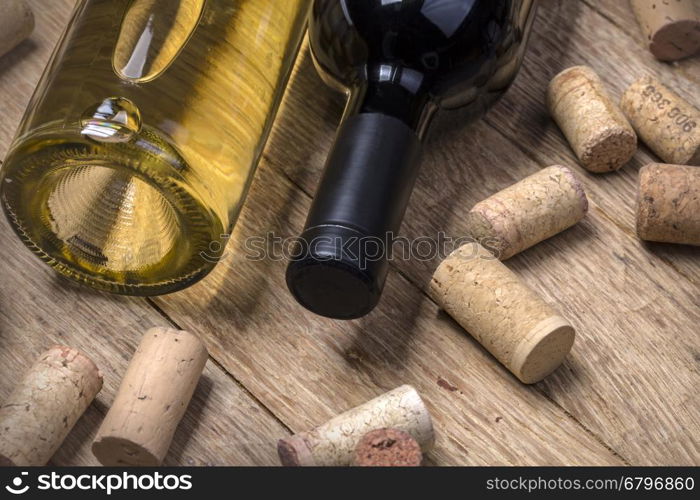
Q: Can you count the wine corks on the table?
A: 11